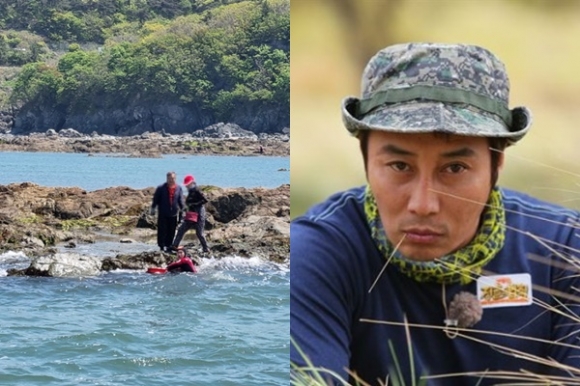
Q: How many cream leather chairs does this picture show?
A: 0